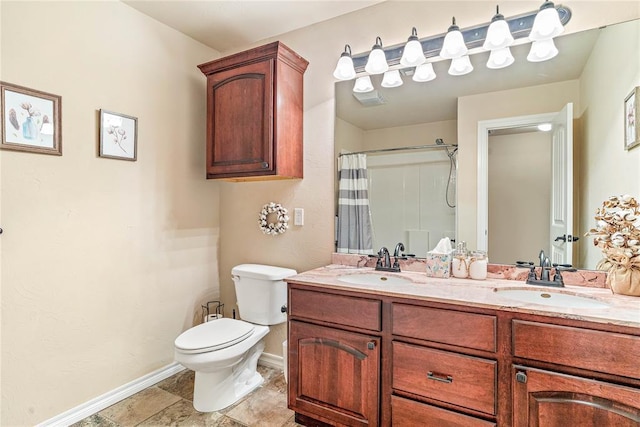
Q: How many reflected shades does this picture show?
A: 6